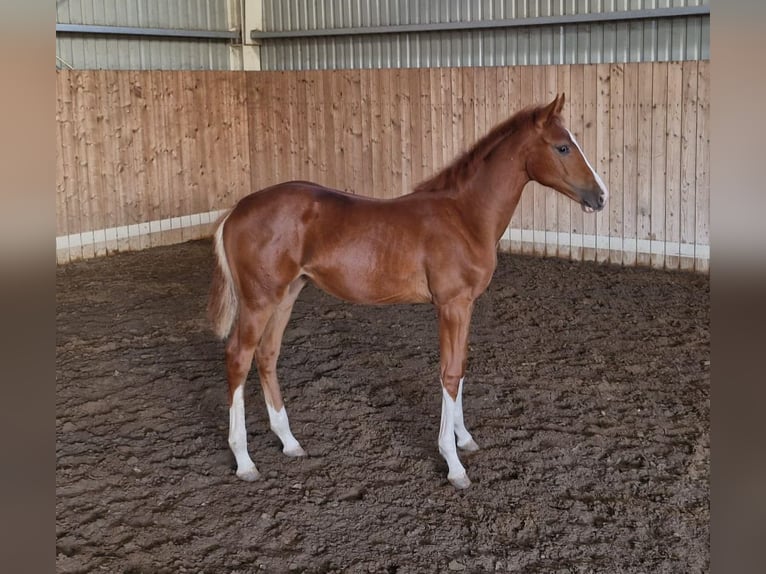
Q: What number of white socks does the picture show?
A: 4